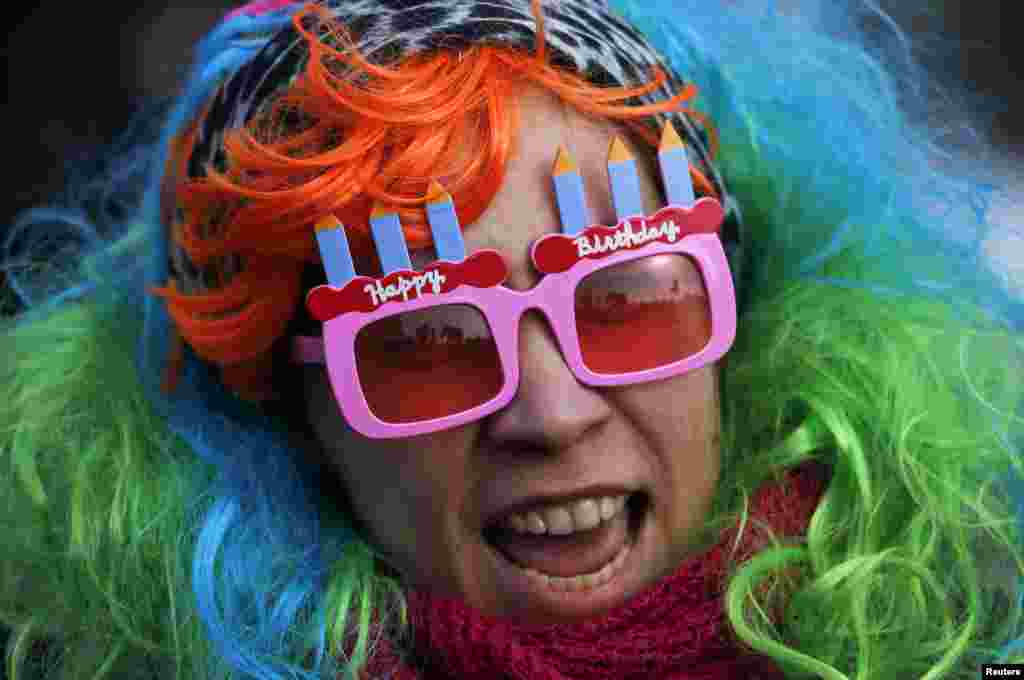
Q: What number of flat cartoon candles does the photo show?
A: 6